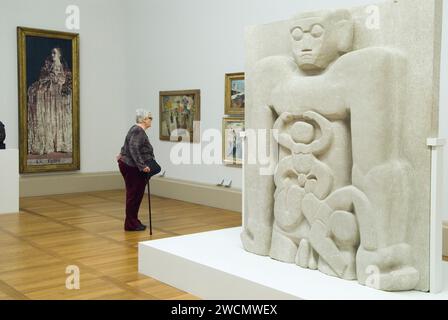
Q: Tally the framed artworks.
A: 4